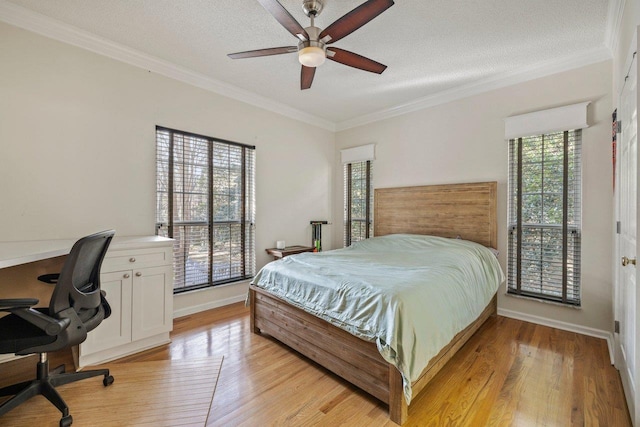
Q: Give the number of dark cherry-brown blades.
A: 5